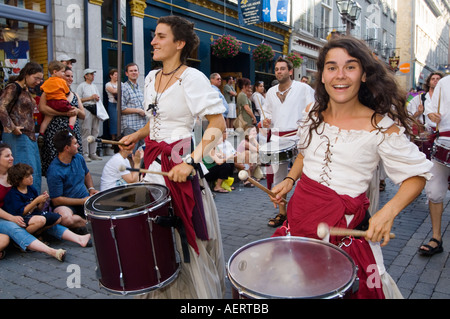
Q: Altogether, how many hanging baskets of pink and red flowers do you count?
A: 3